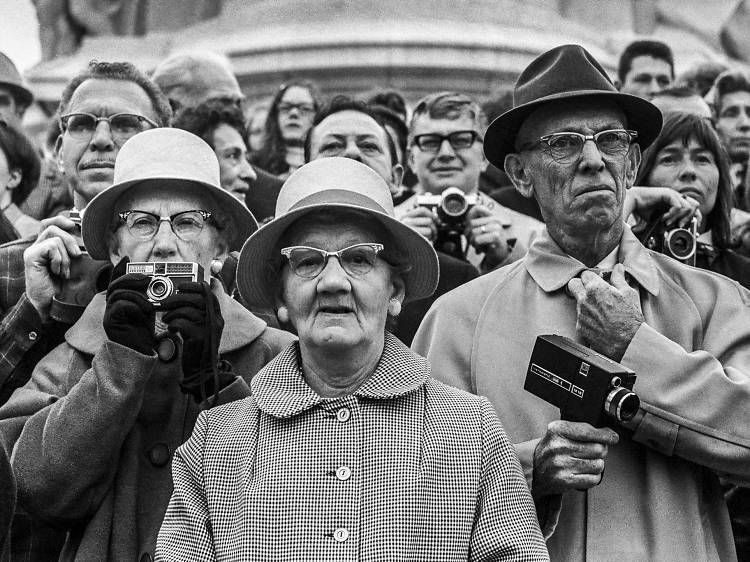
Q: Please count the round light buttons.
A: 3